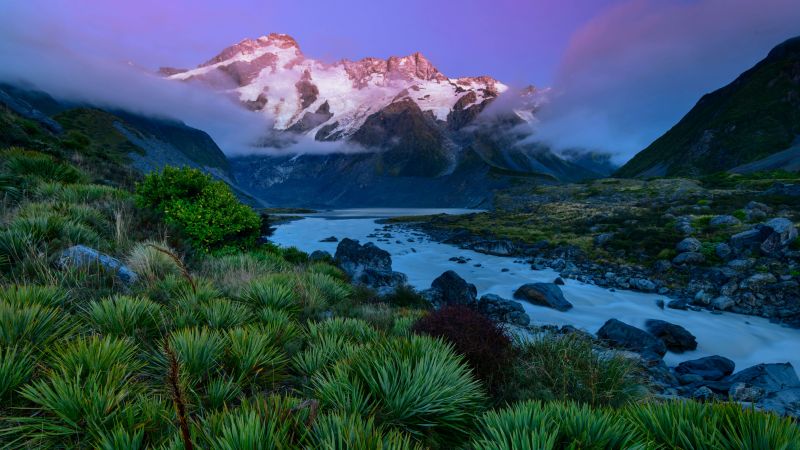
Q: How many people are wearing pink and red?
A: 0